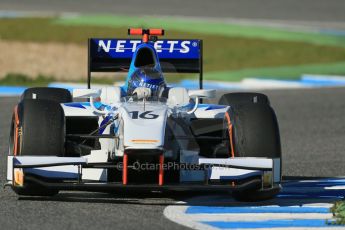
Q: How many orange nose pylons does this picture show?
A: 2